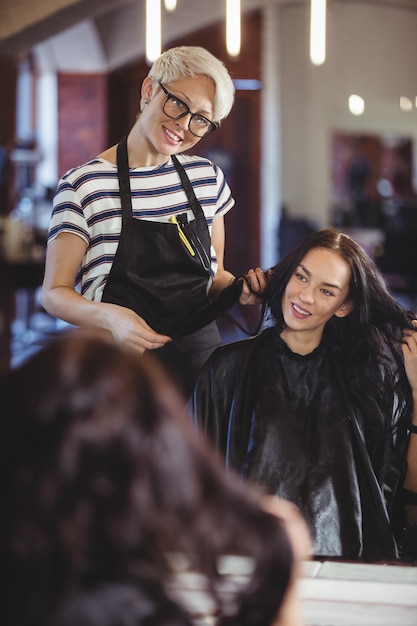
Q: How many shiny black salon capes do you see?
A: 1